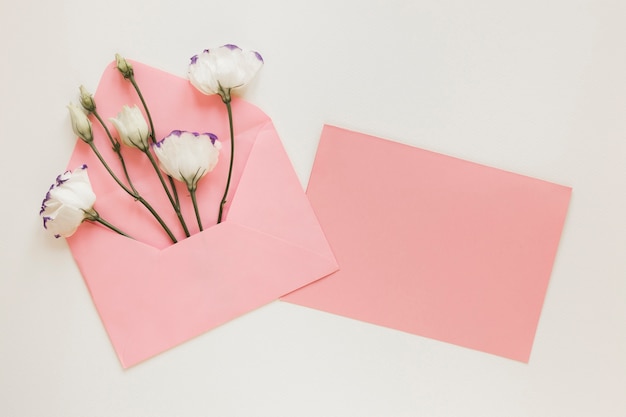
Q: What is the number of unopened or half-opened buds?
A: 4